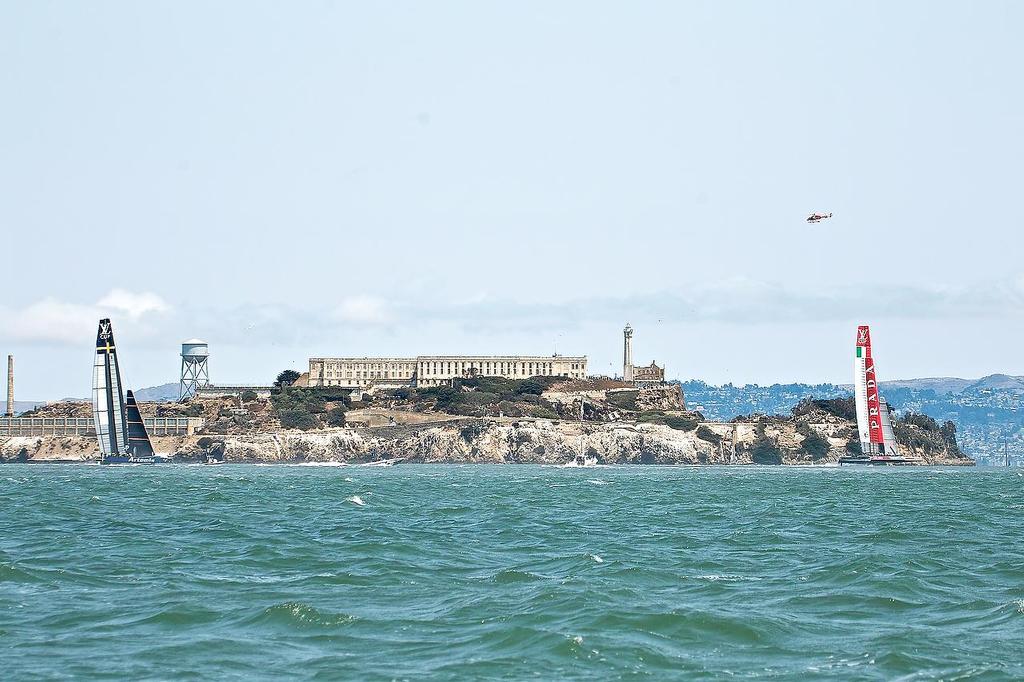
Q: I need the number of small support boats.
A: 3